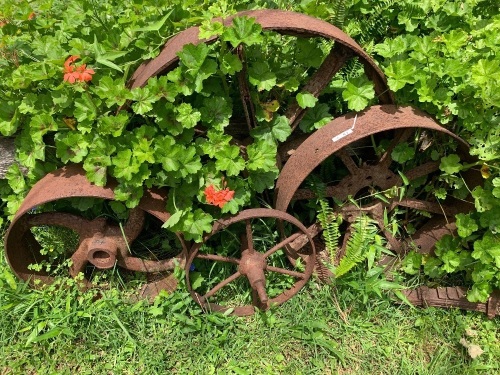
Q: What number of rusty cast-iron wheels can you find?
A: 4